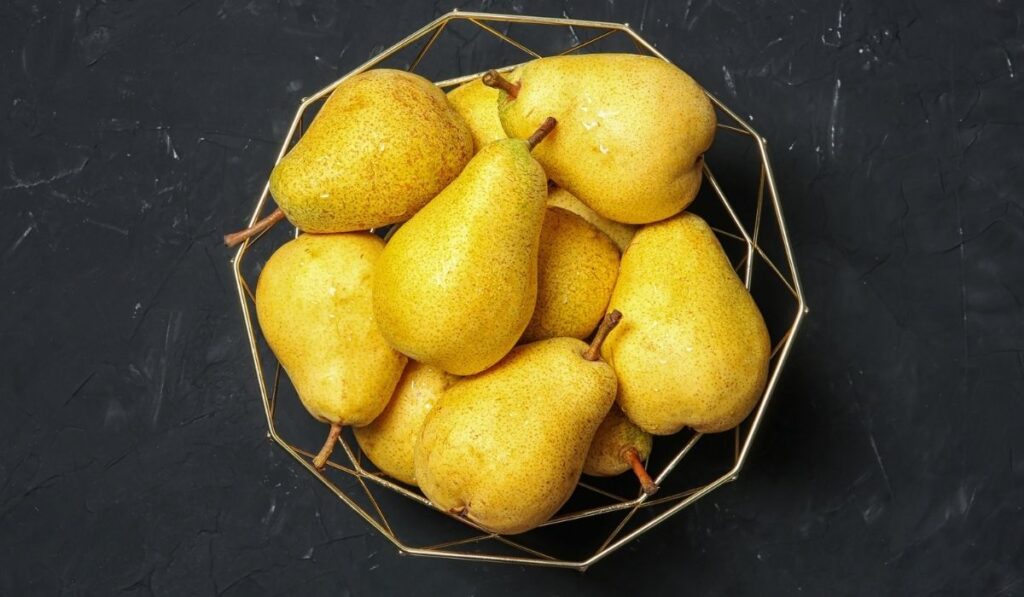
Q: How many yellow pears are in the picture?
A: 11